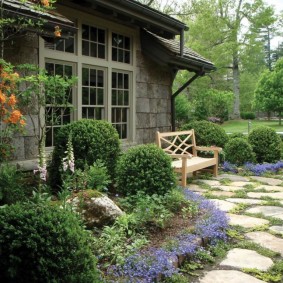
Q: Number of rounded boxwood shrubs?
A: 6